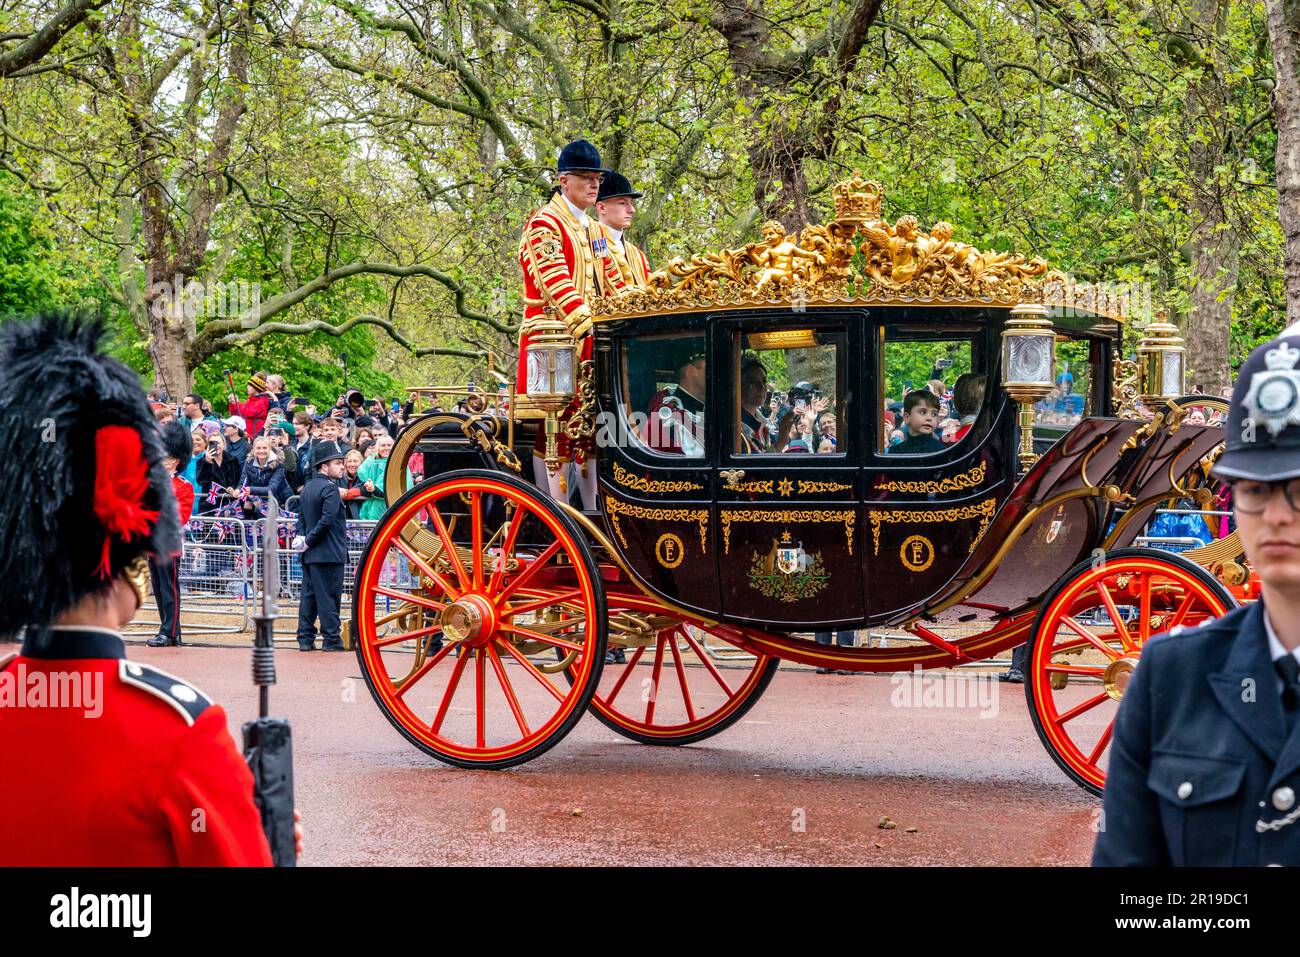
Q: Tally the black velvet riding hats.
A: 2